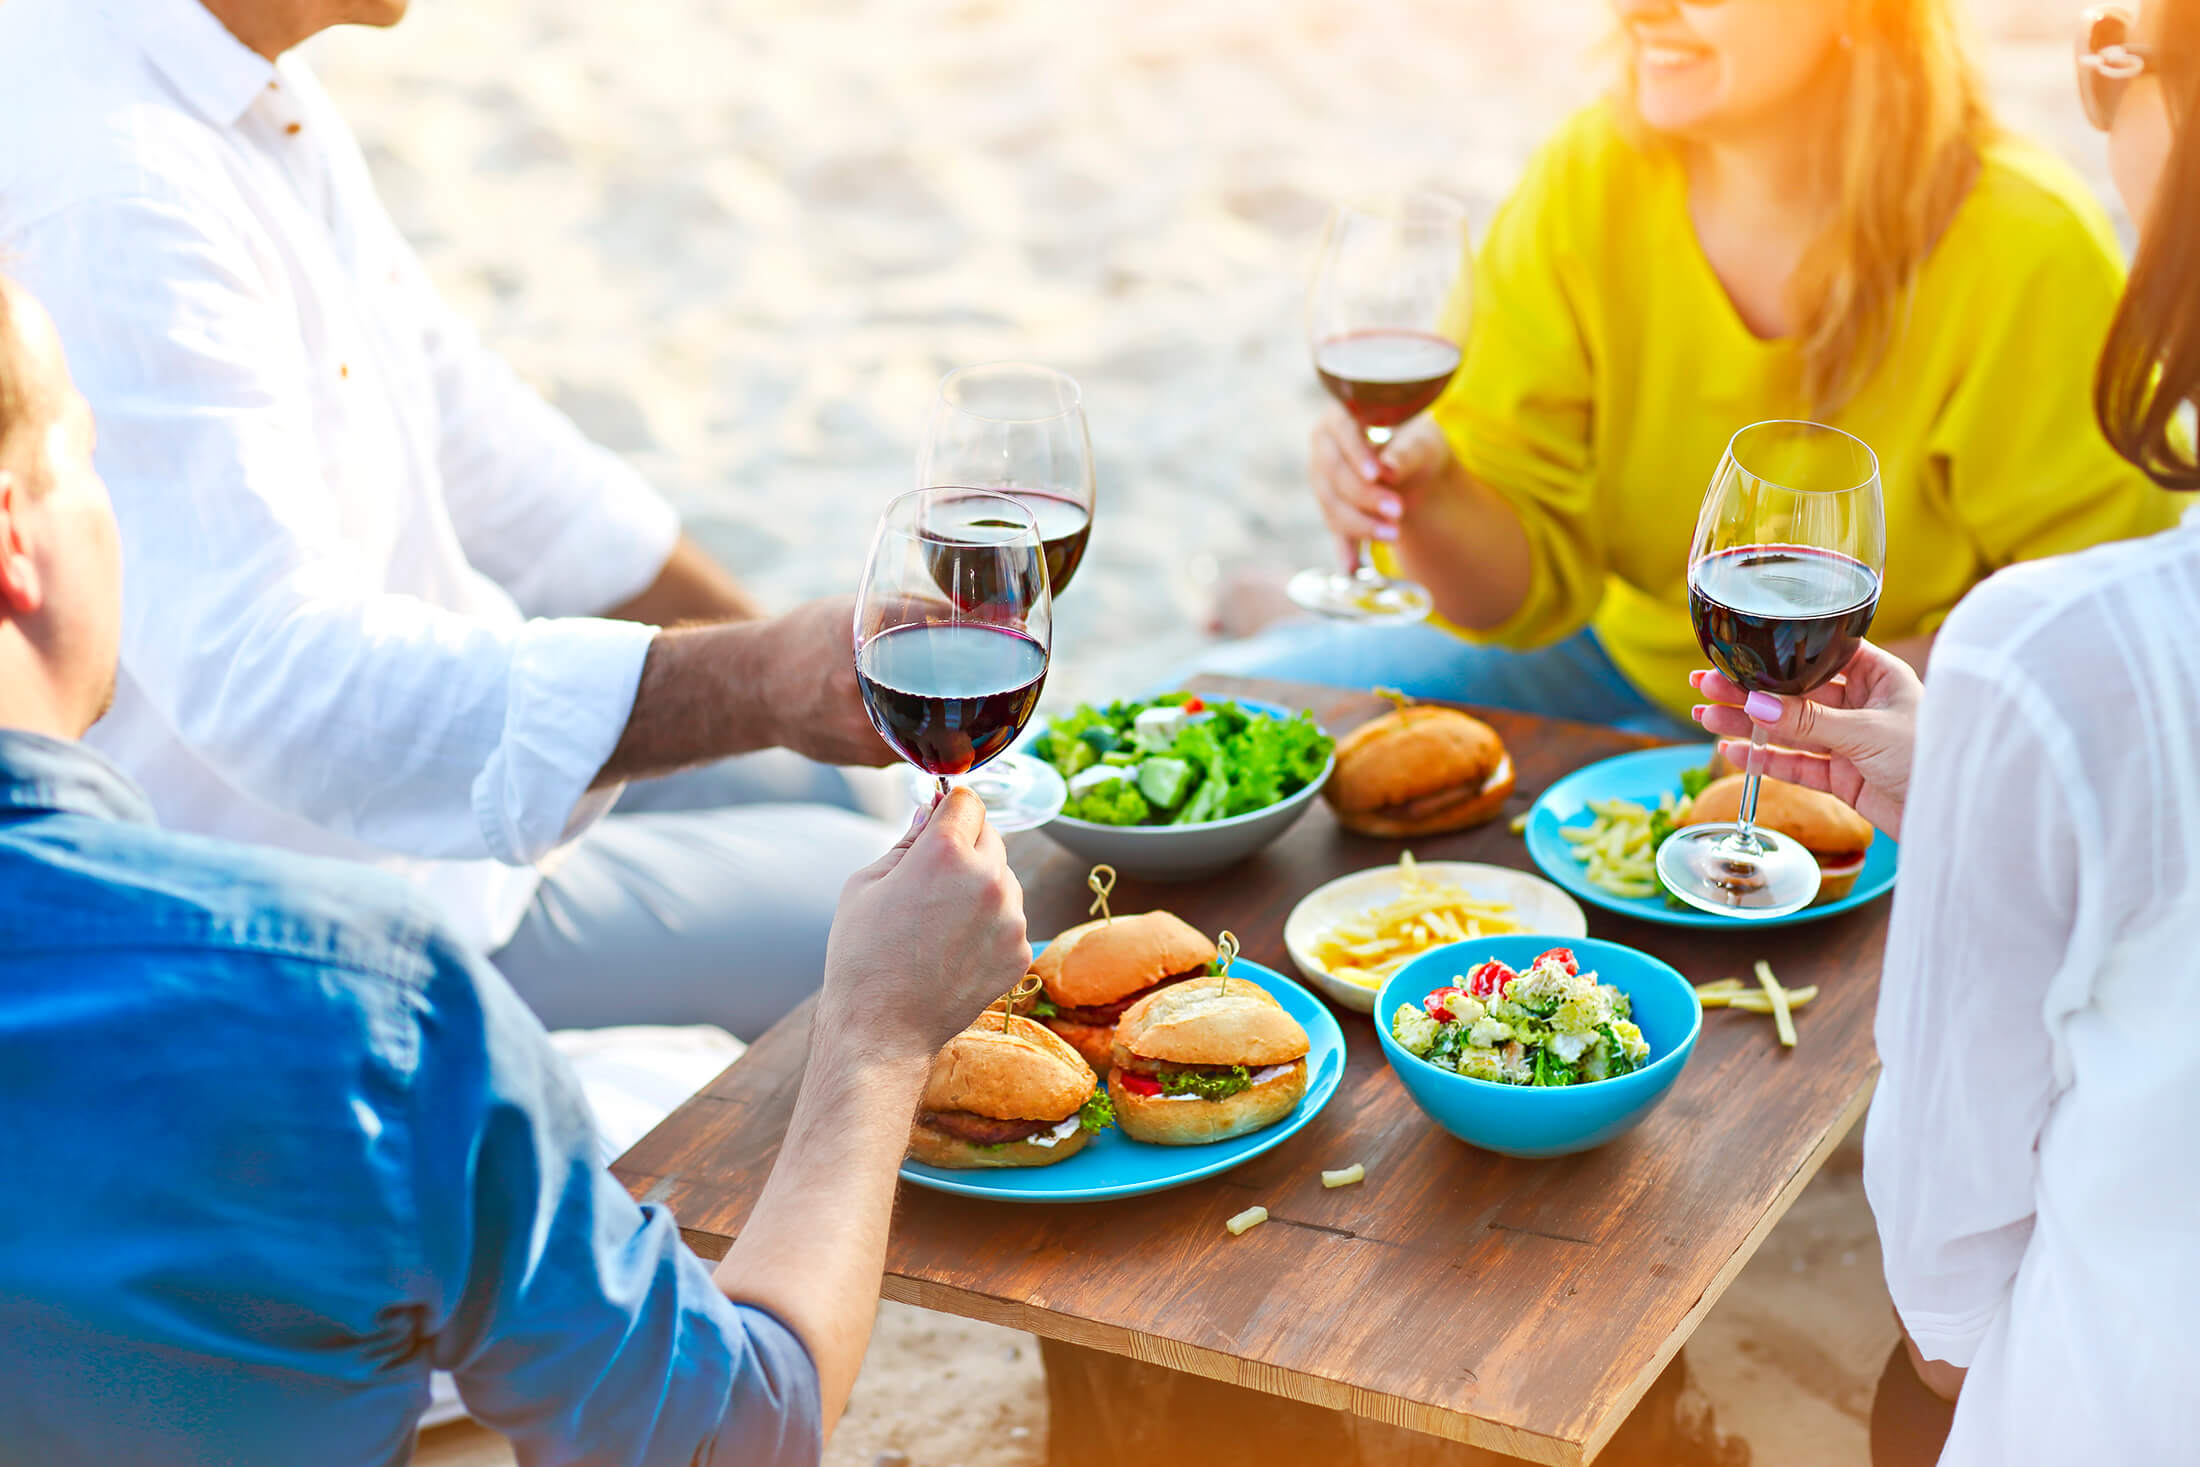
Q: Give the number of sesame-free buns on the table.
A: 5